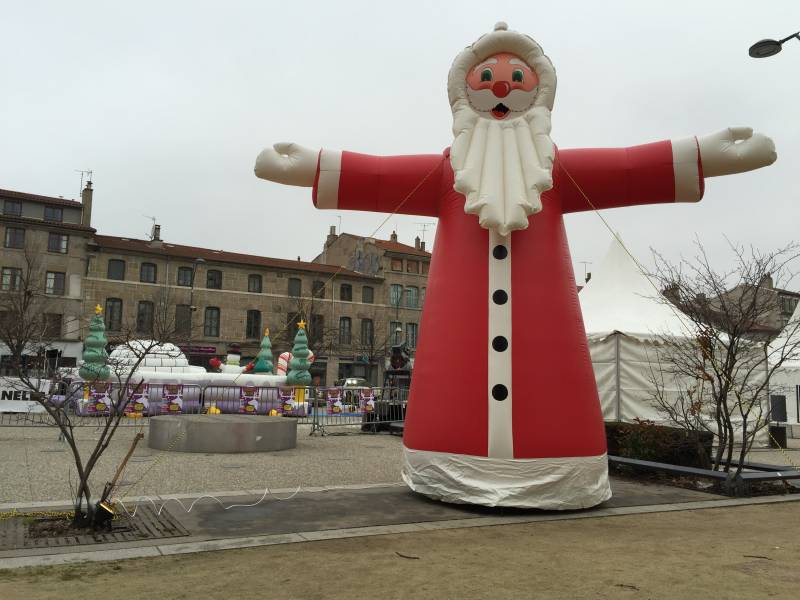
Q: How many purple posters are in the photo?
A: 7